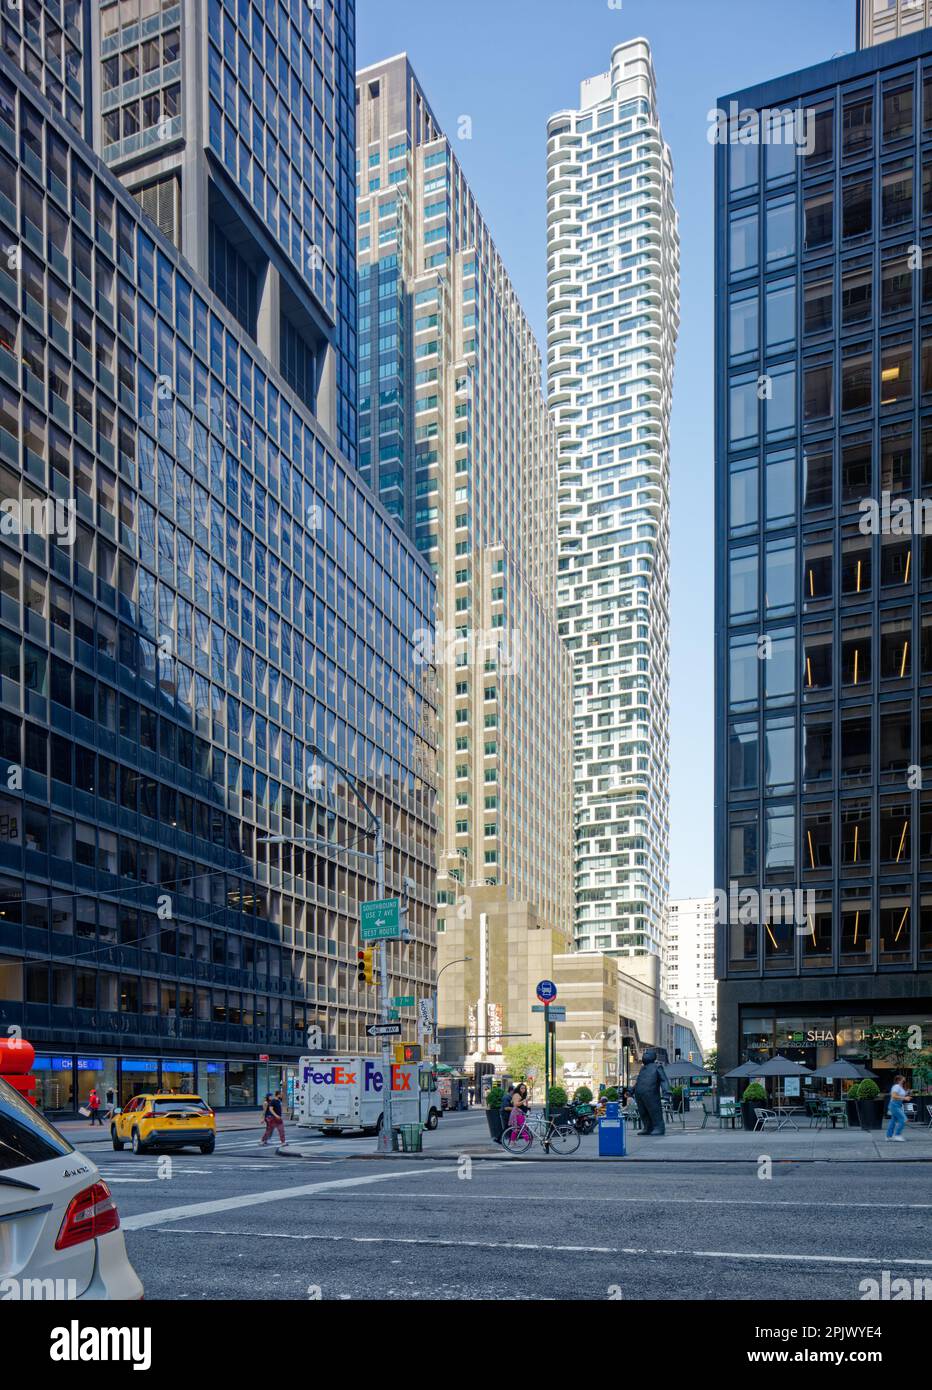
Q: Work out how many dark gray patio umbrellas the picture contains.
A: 4